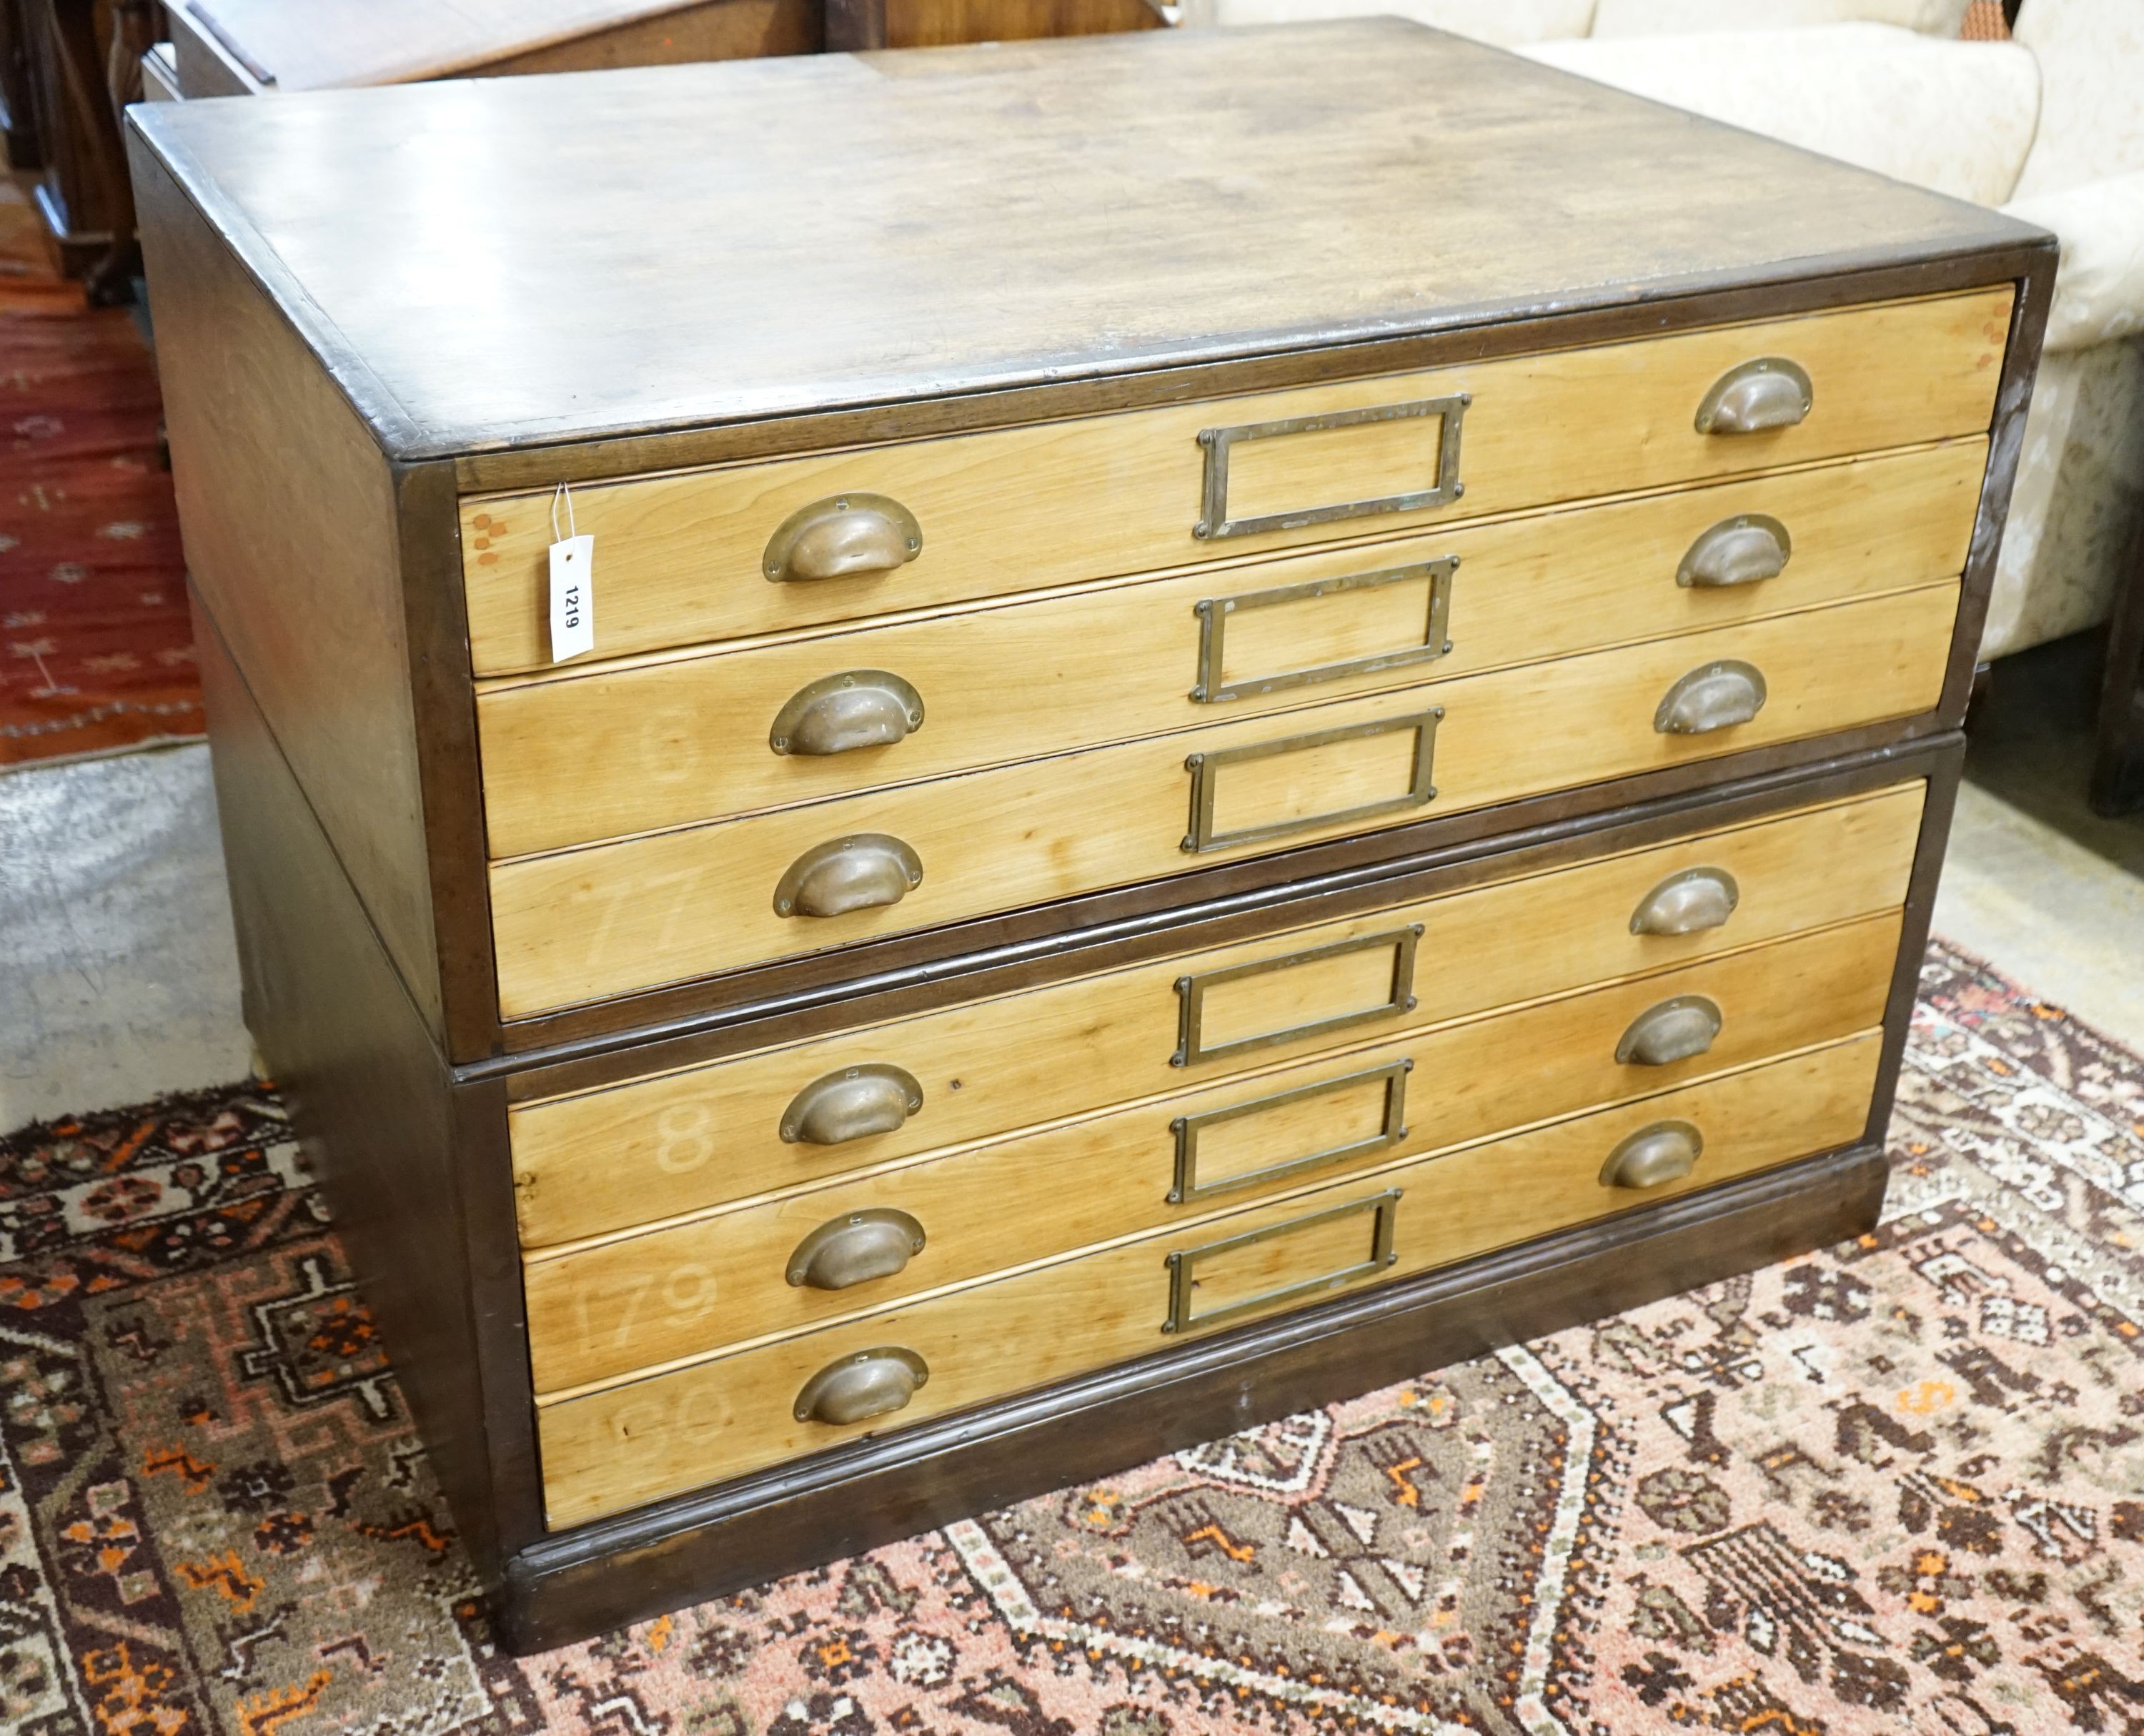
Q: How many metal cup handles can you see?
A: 12